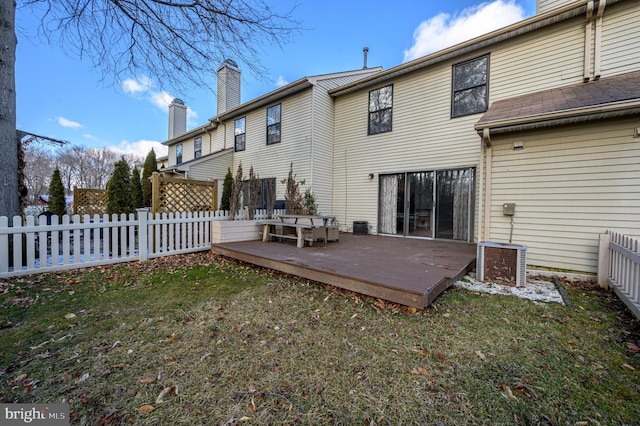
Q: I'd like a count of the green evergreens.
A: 5